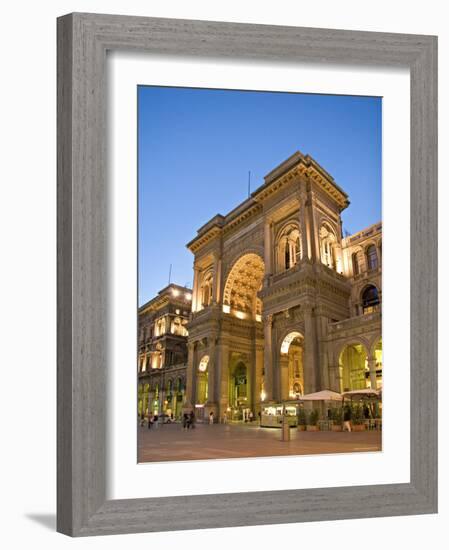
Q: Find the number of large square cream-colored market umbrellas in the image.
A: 2